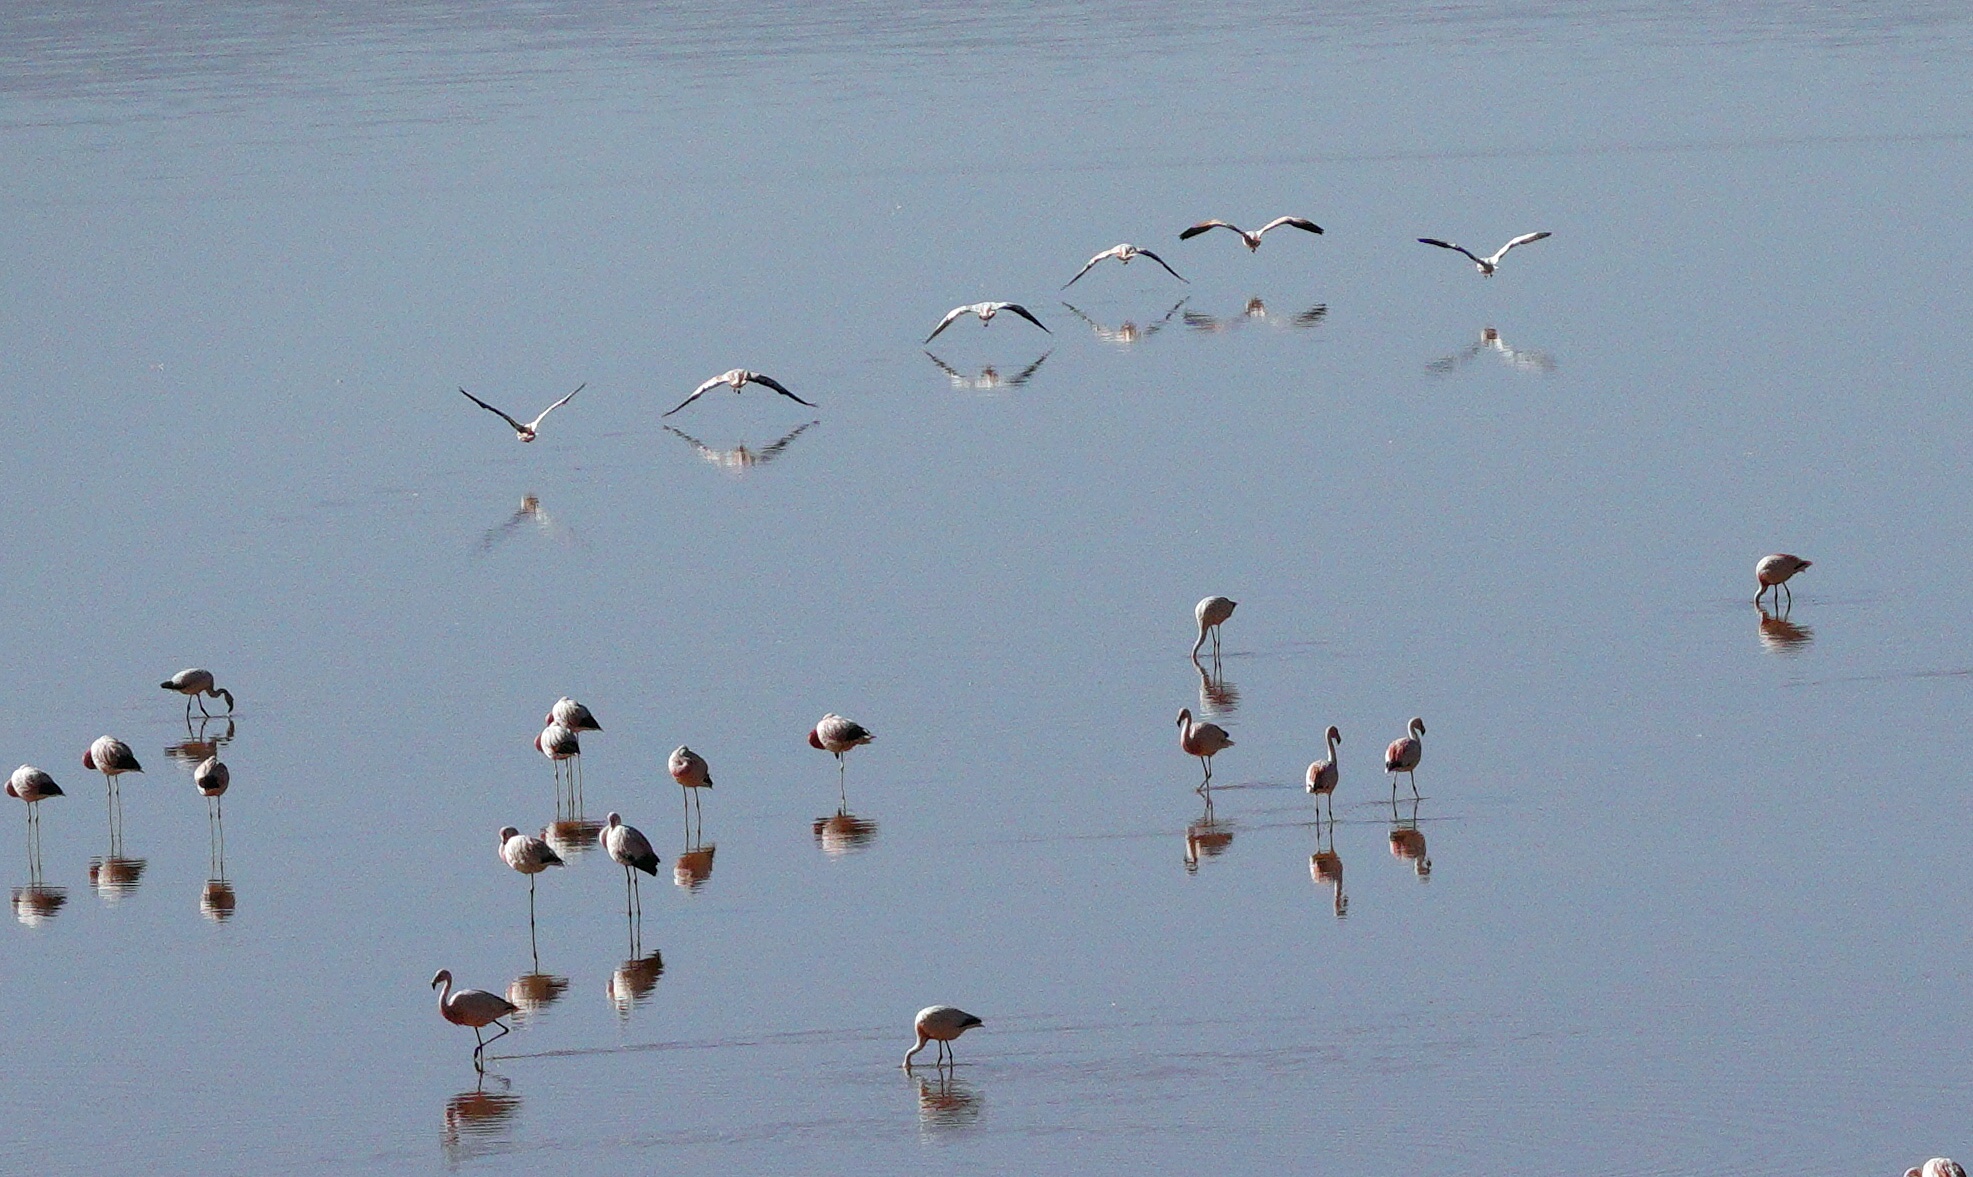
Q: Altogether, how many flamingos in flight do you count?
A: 6